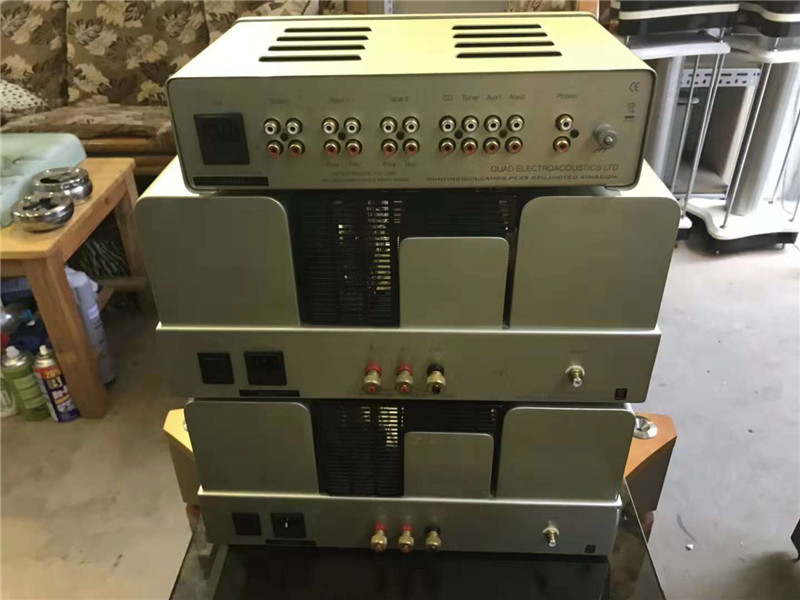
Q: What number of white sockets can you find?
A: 11